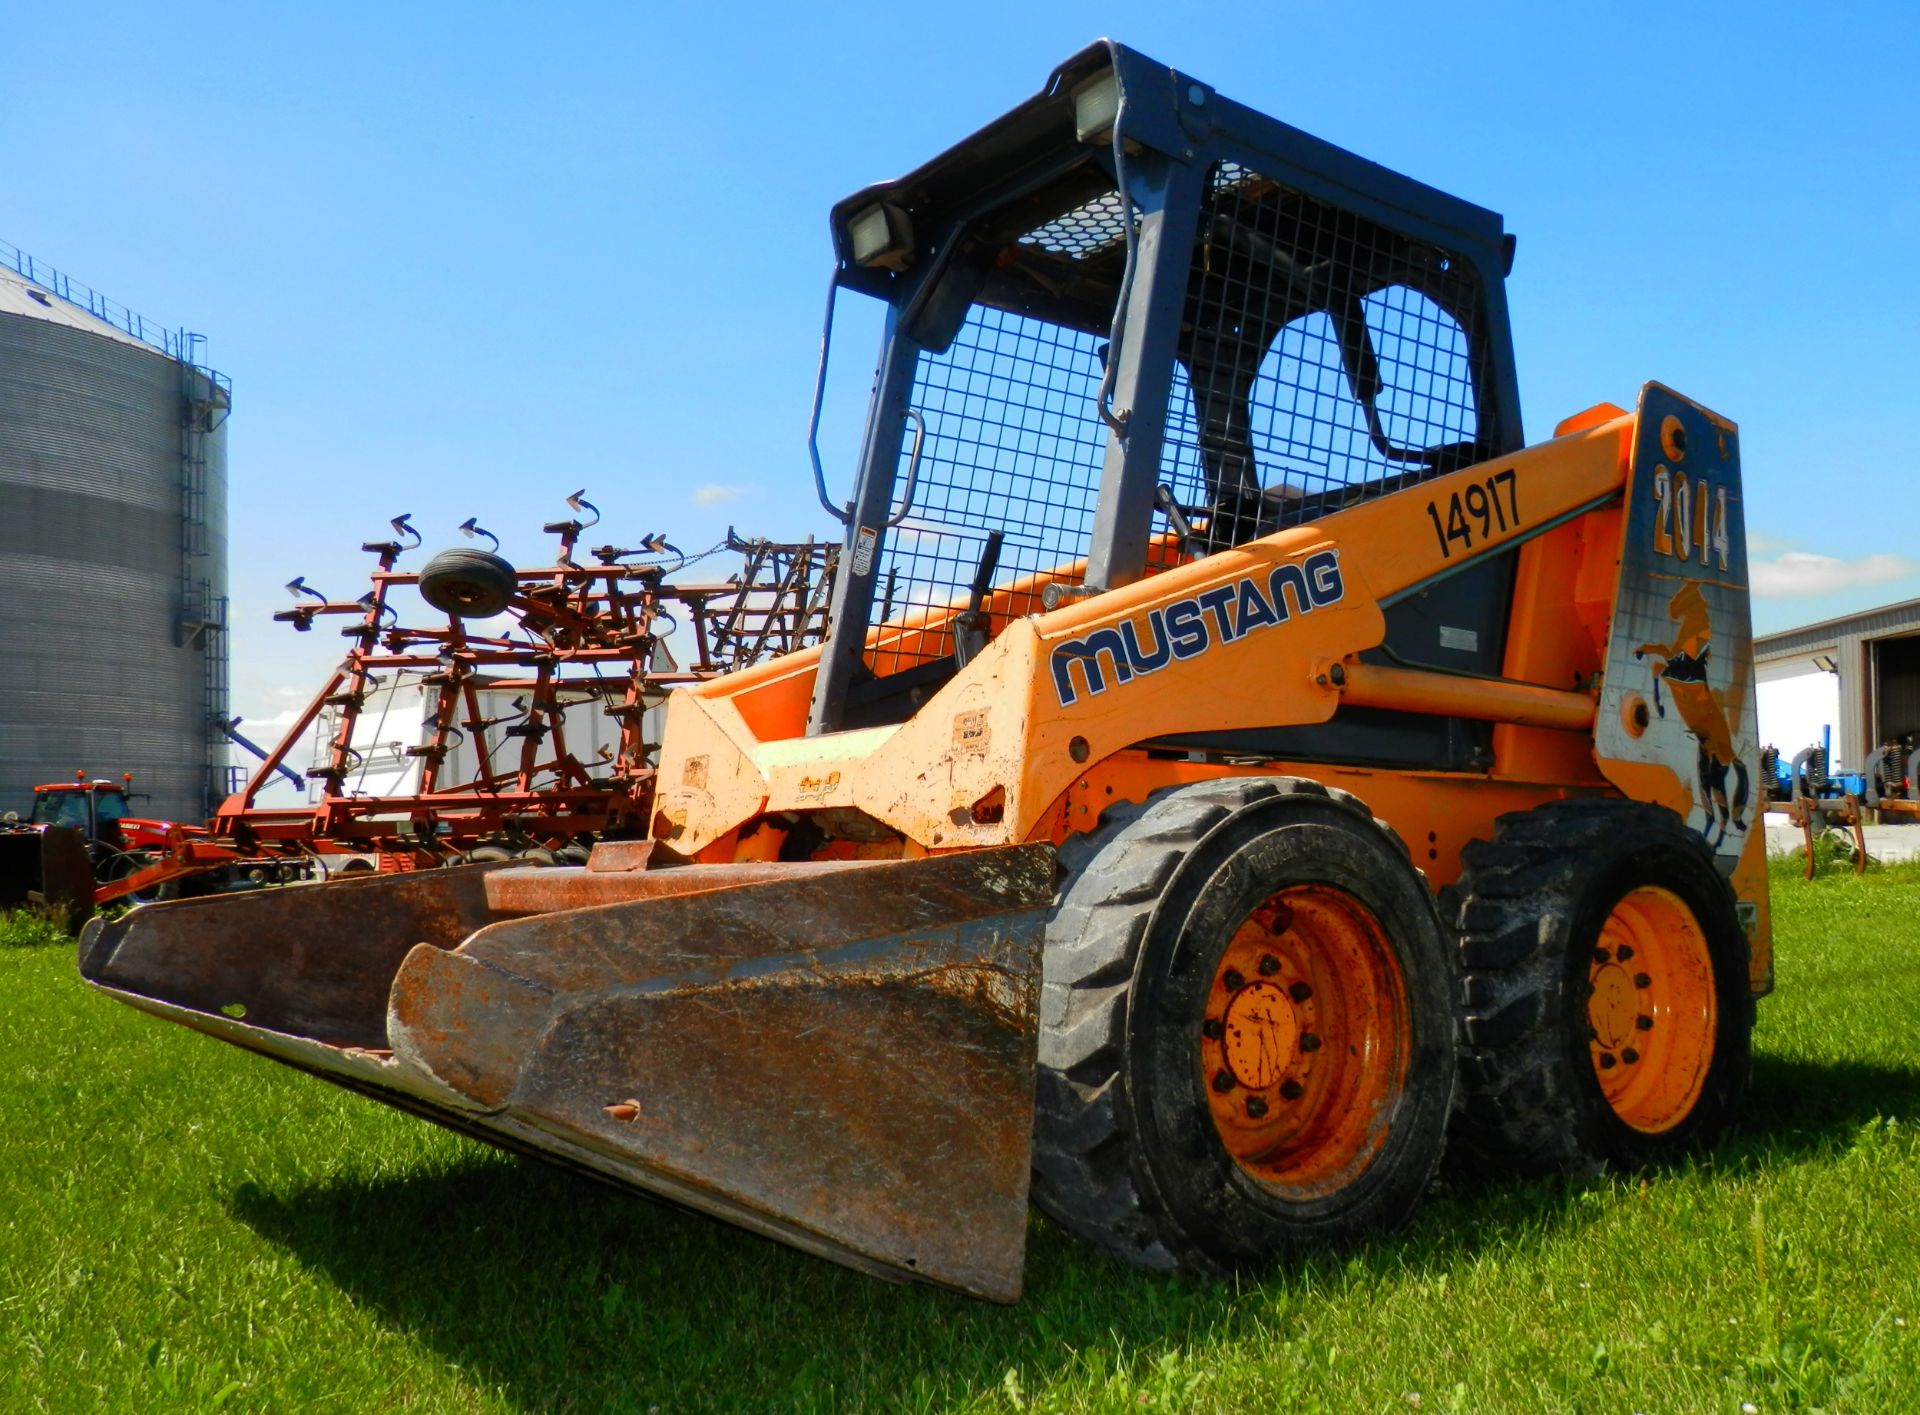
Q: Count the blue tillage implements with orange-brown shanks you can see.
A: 1